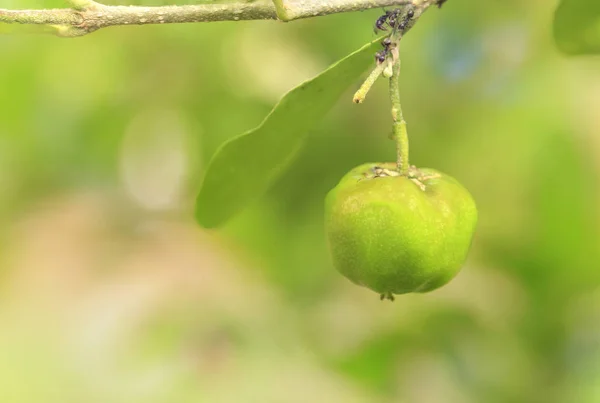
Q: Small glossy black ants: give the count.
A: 4